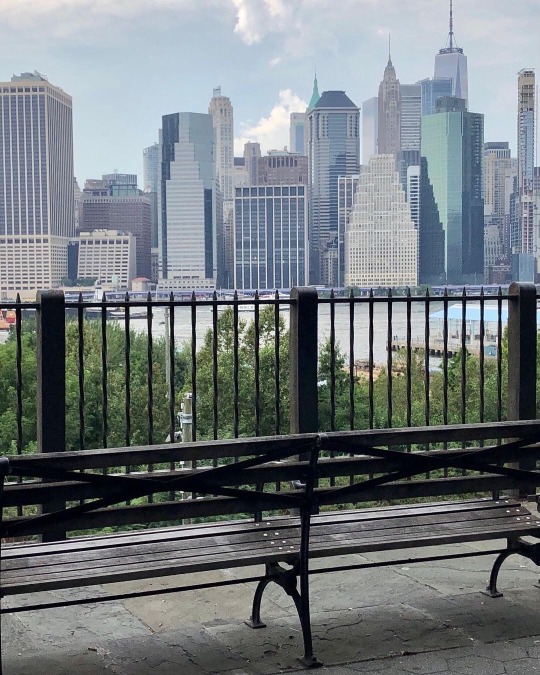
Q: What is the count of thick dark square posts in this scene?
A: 3